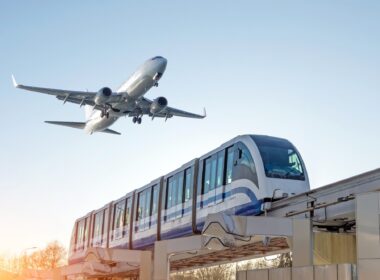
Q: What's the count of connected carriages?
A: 6